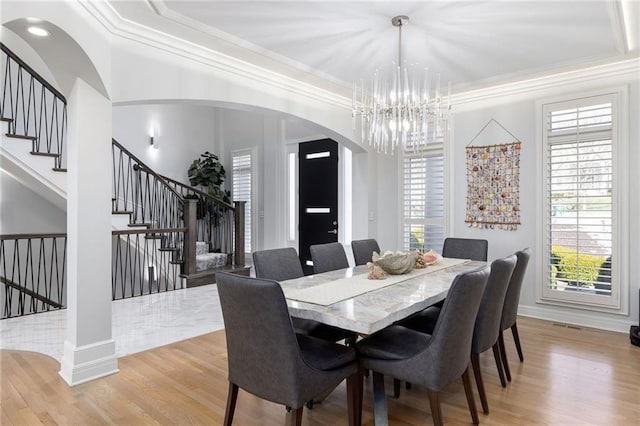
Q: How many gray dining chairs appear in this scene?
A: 8